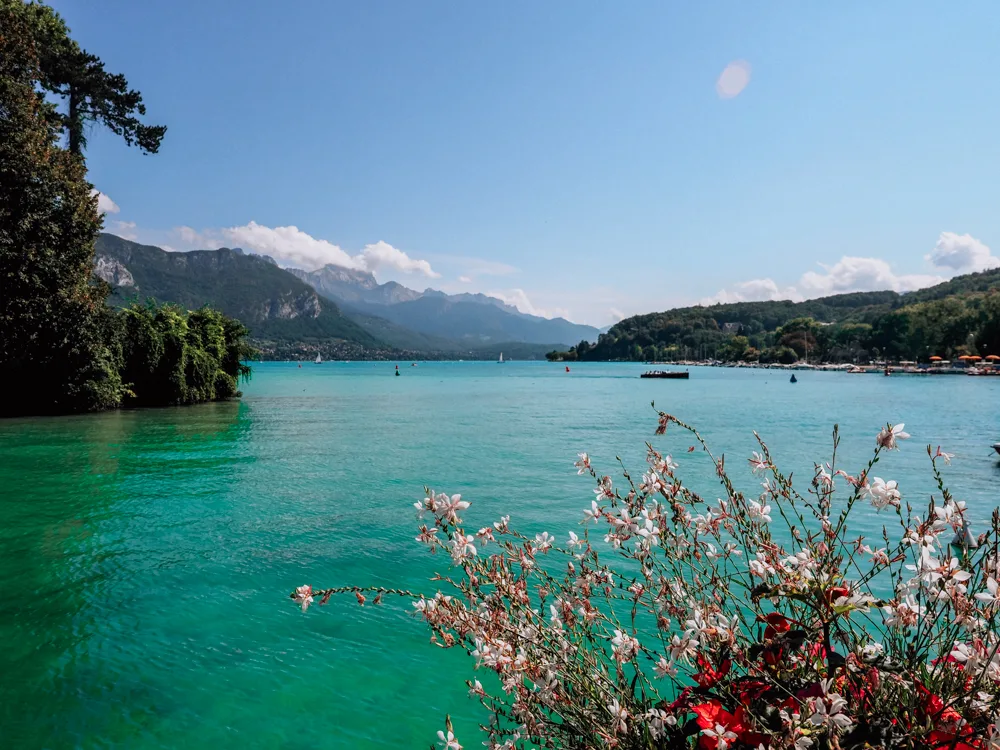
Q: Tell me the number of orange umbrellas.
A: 4